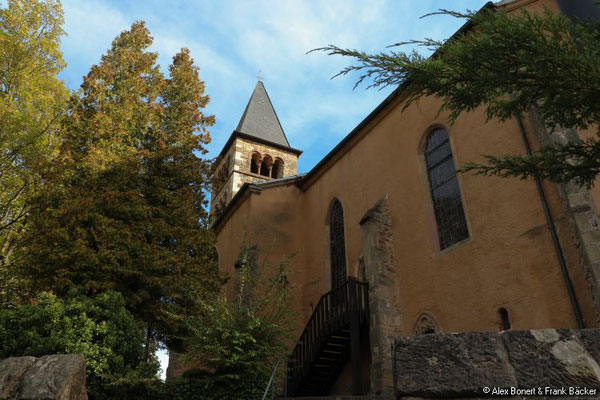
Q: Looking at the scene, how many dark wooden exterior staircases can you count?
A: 1